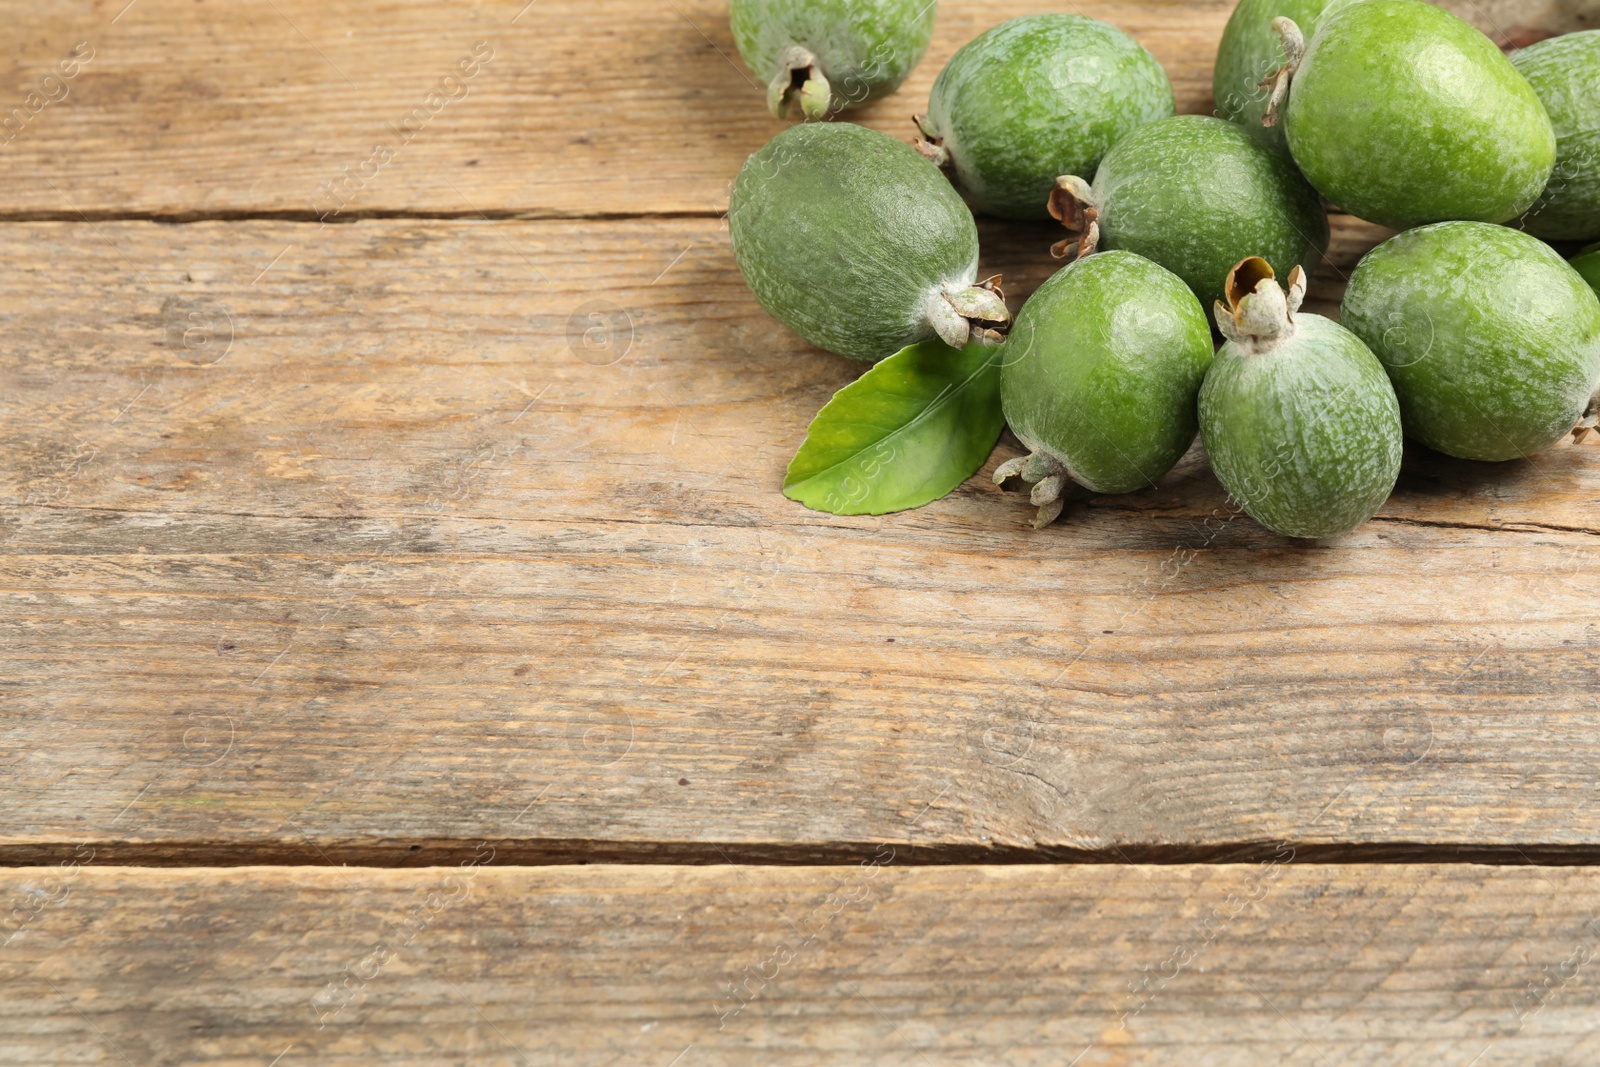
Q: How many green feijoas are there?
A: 10